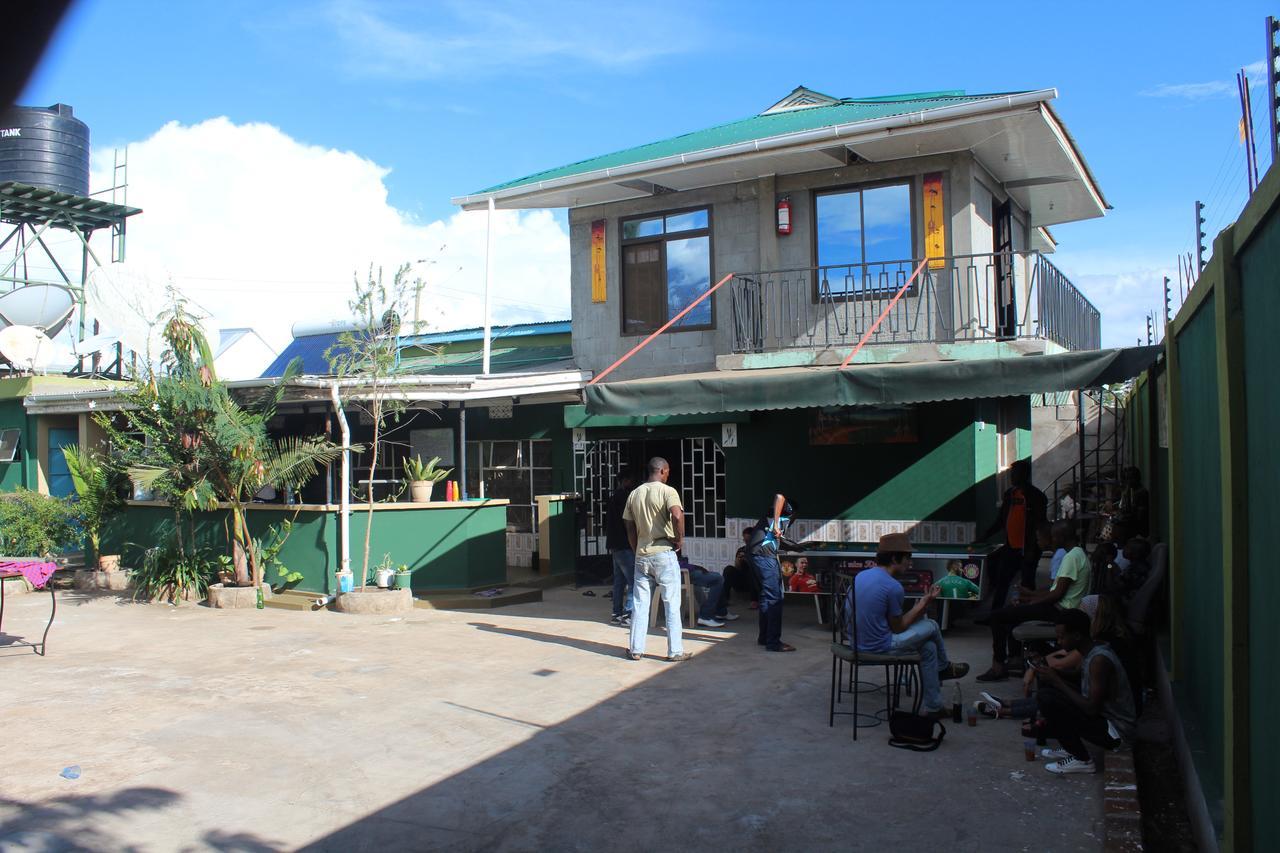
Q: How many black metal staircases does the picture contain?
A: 1